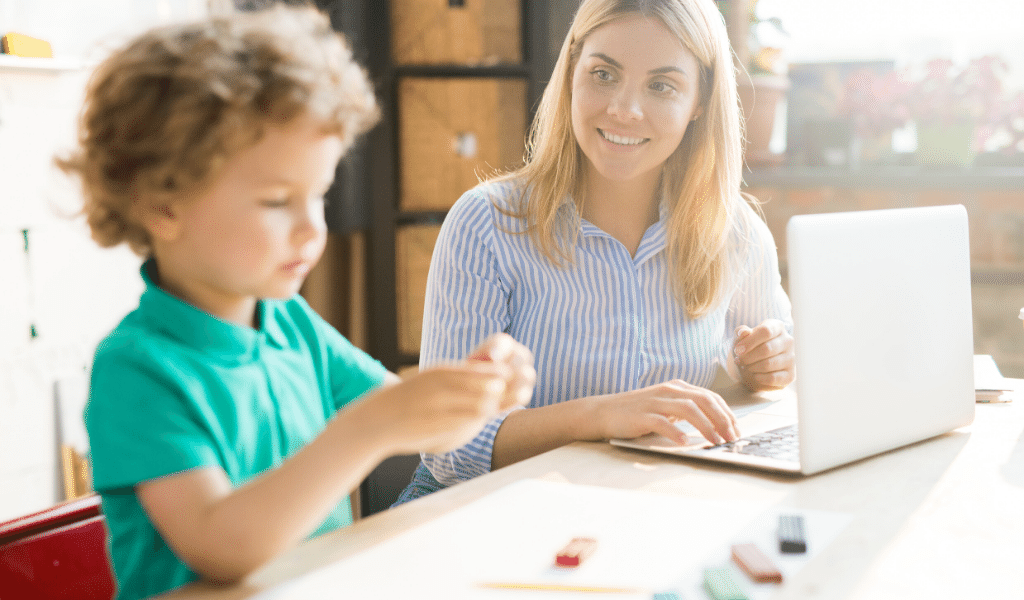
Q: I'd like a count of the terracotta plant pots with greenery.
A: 1